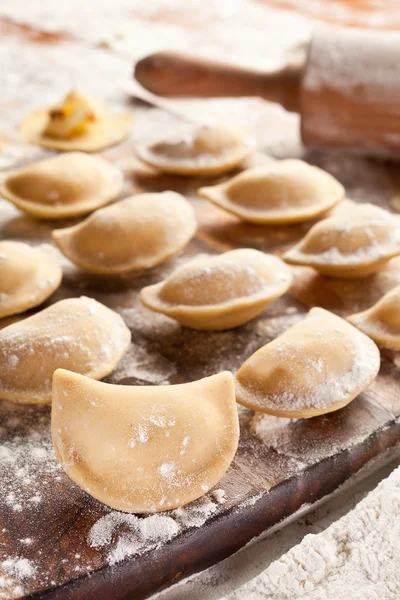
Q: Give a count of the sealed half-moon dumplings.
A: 11